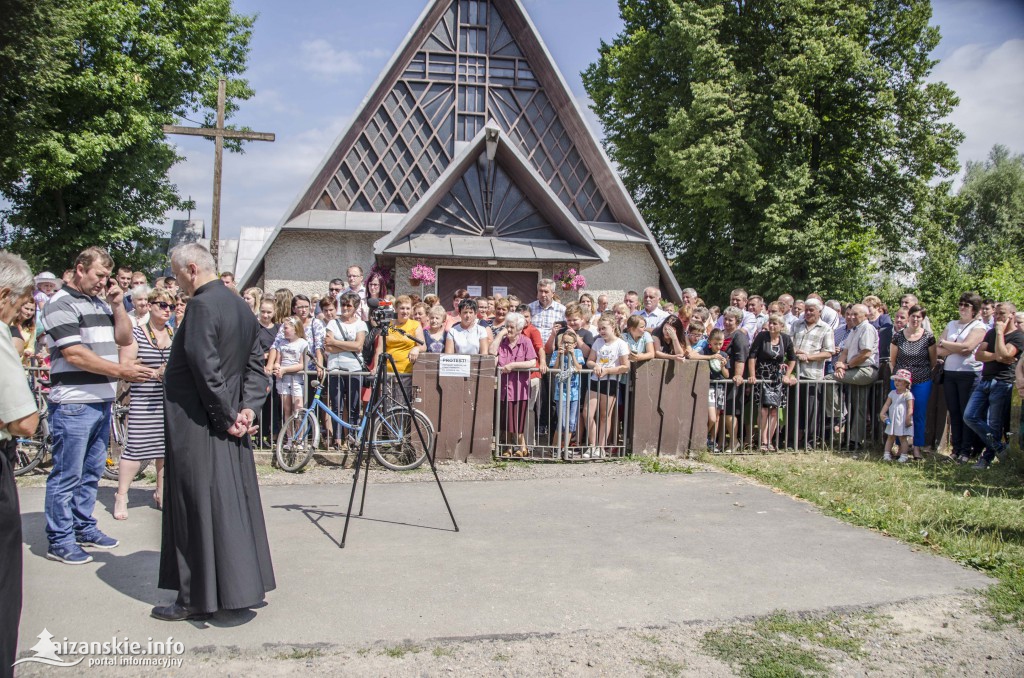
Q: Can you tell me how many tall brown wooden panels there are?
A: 2